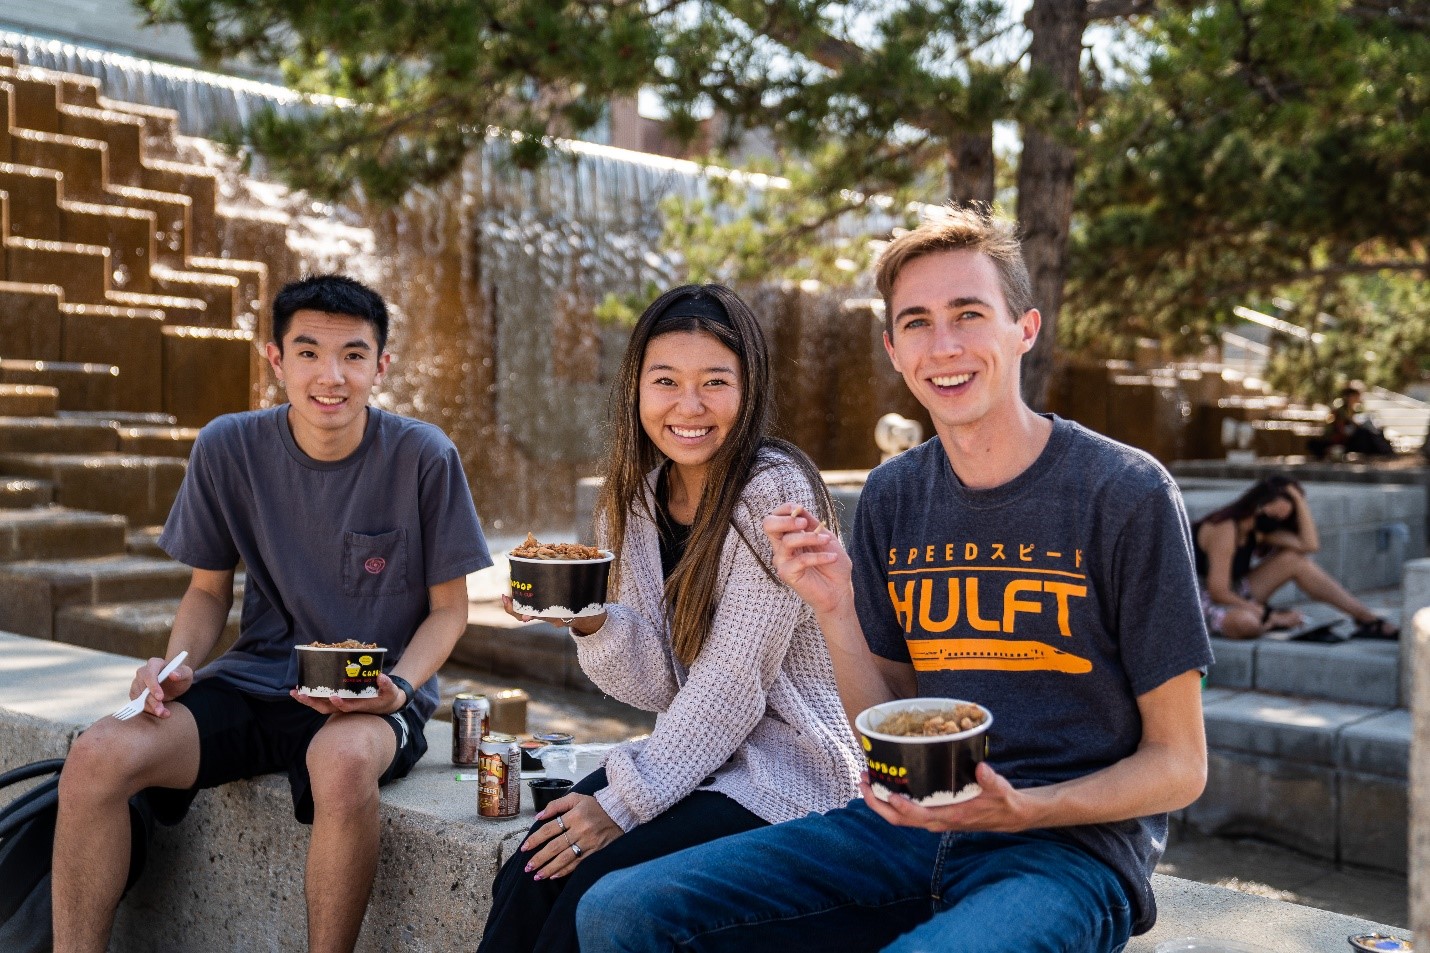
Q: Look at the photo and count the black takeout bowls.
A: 3